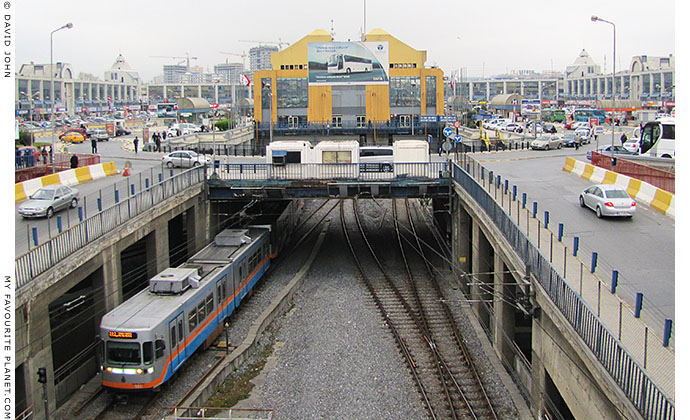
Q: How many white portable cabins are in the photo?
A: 3